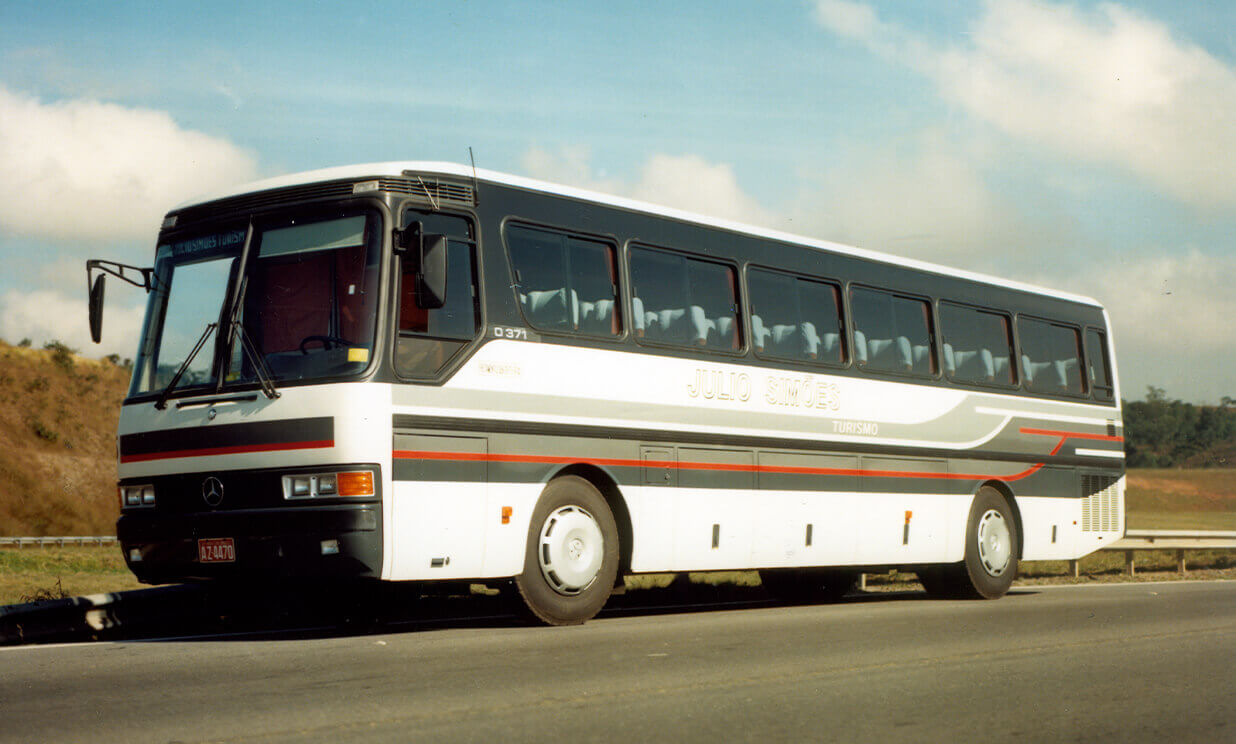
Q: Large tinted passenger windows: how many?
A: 6